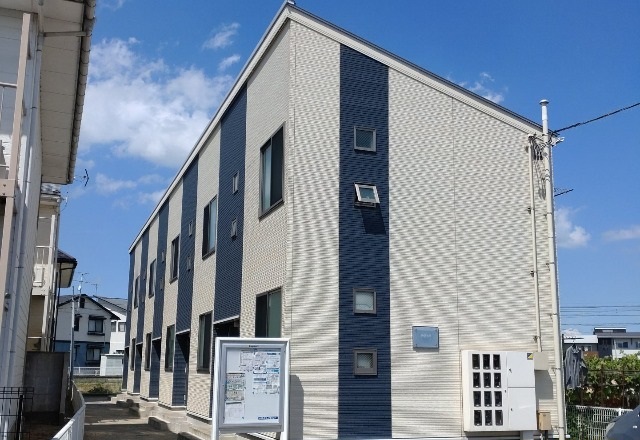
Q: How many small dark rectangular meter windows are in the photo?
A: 12